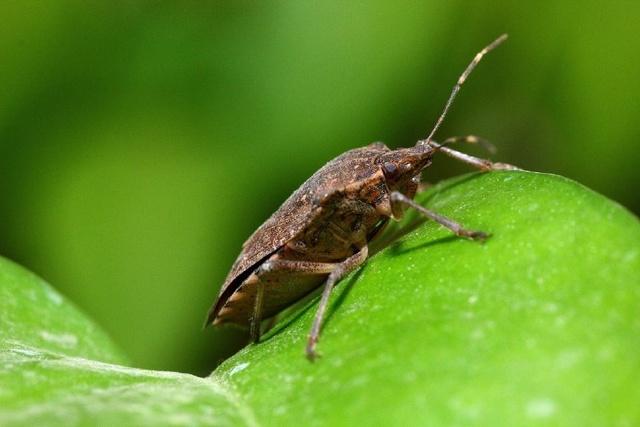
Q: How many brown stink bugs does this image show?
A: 1